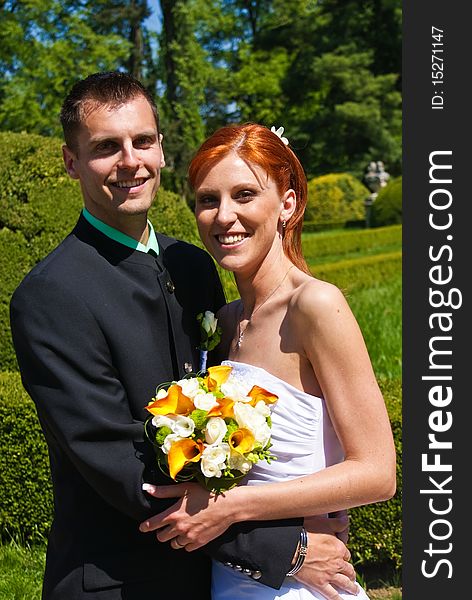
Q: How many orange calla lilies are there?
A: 6